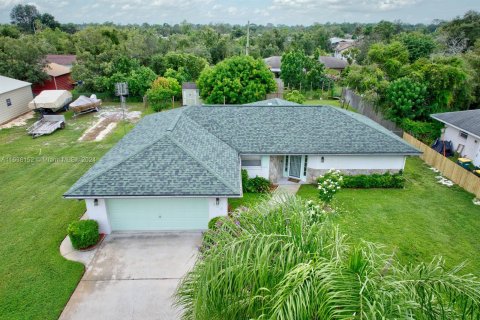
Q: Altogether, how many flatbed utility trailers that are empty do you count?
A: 1